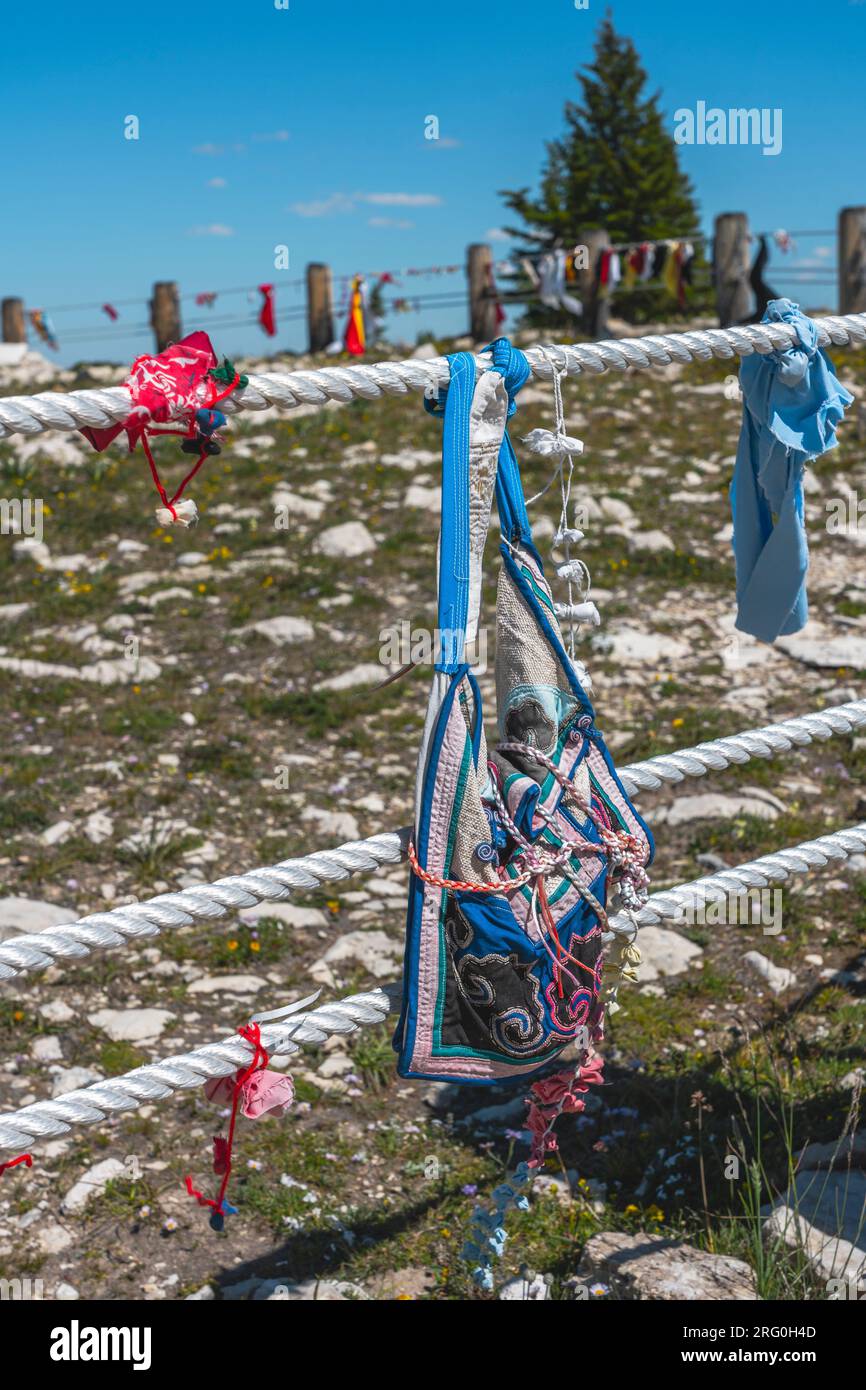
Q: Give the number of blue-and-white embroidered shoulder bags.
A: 1